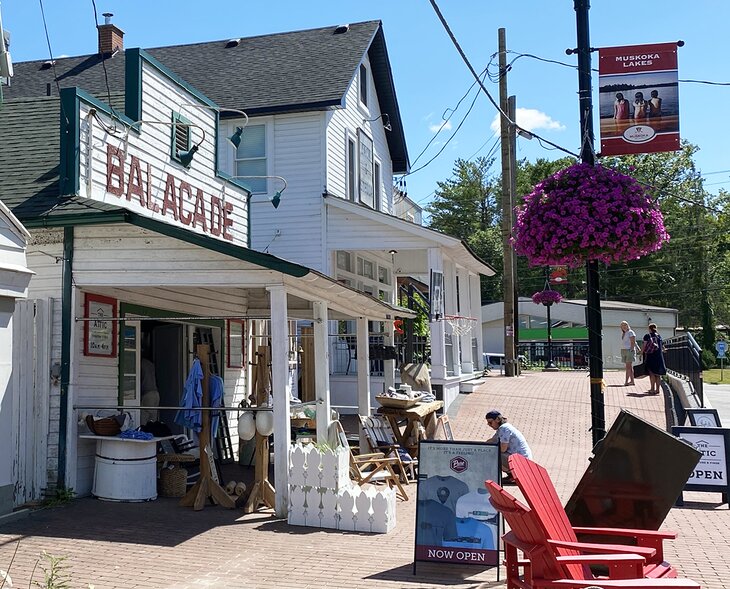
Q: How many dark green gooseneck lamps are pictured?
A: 3